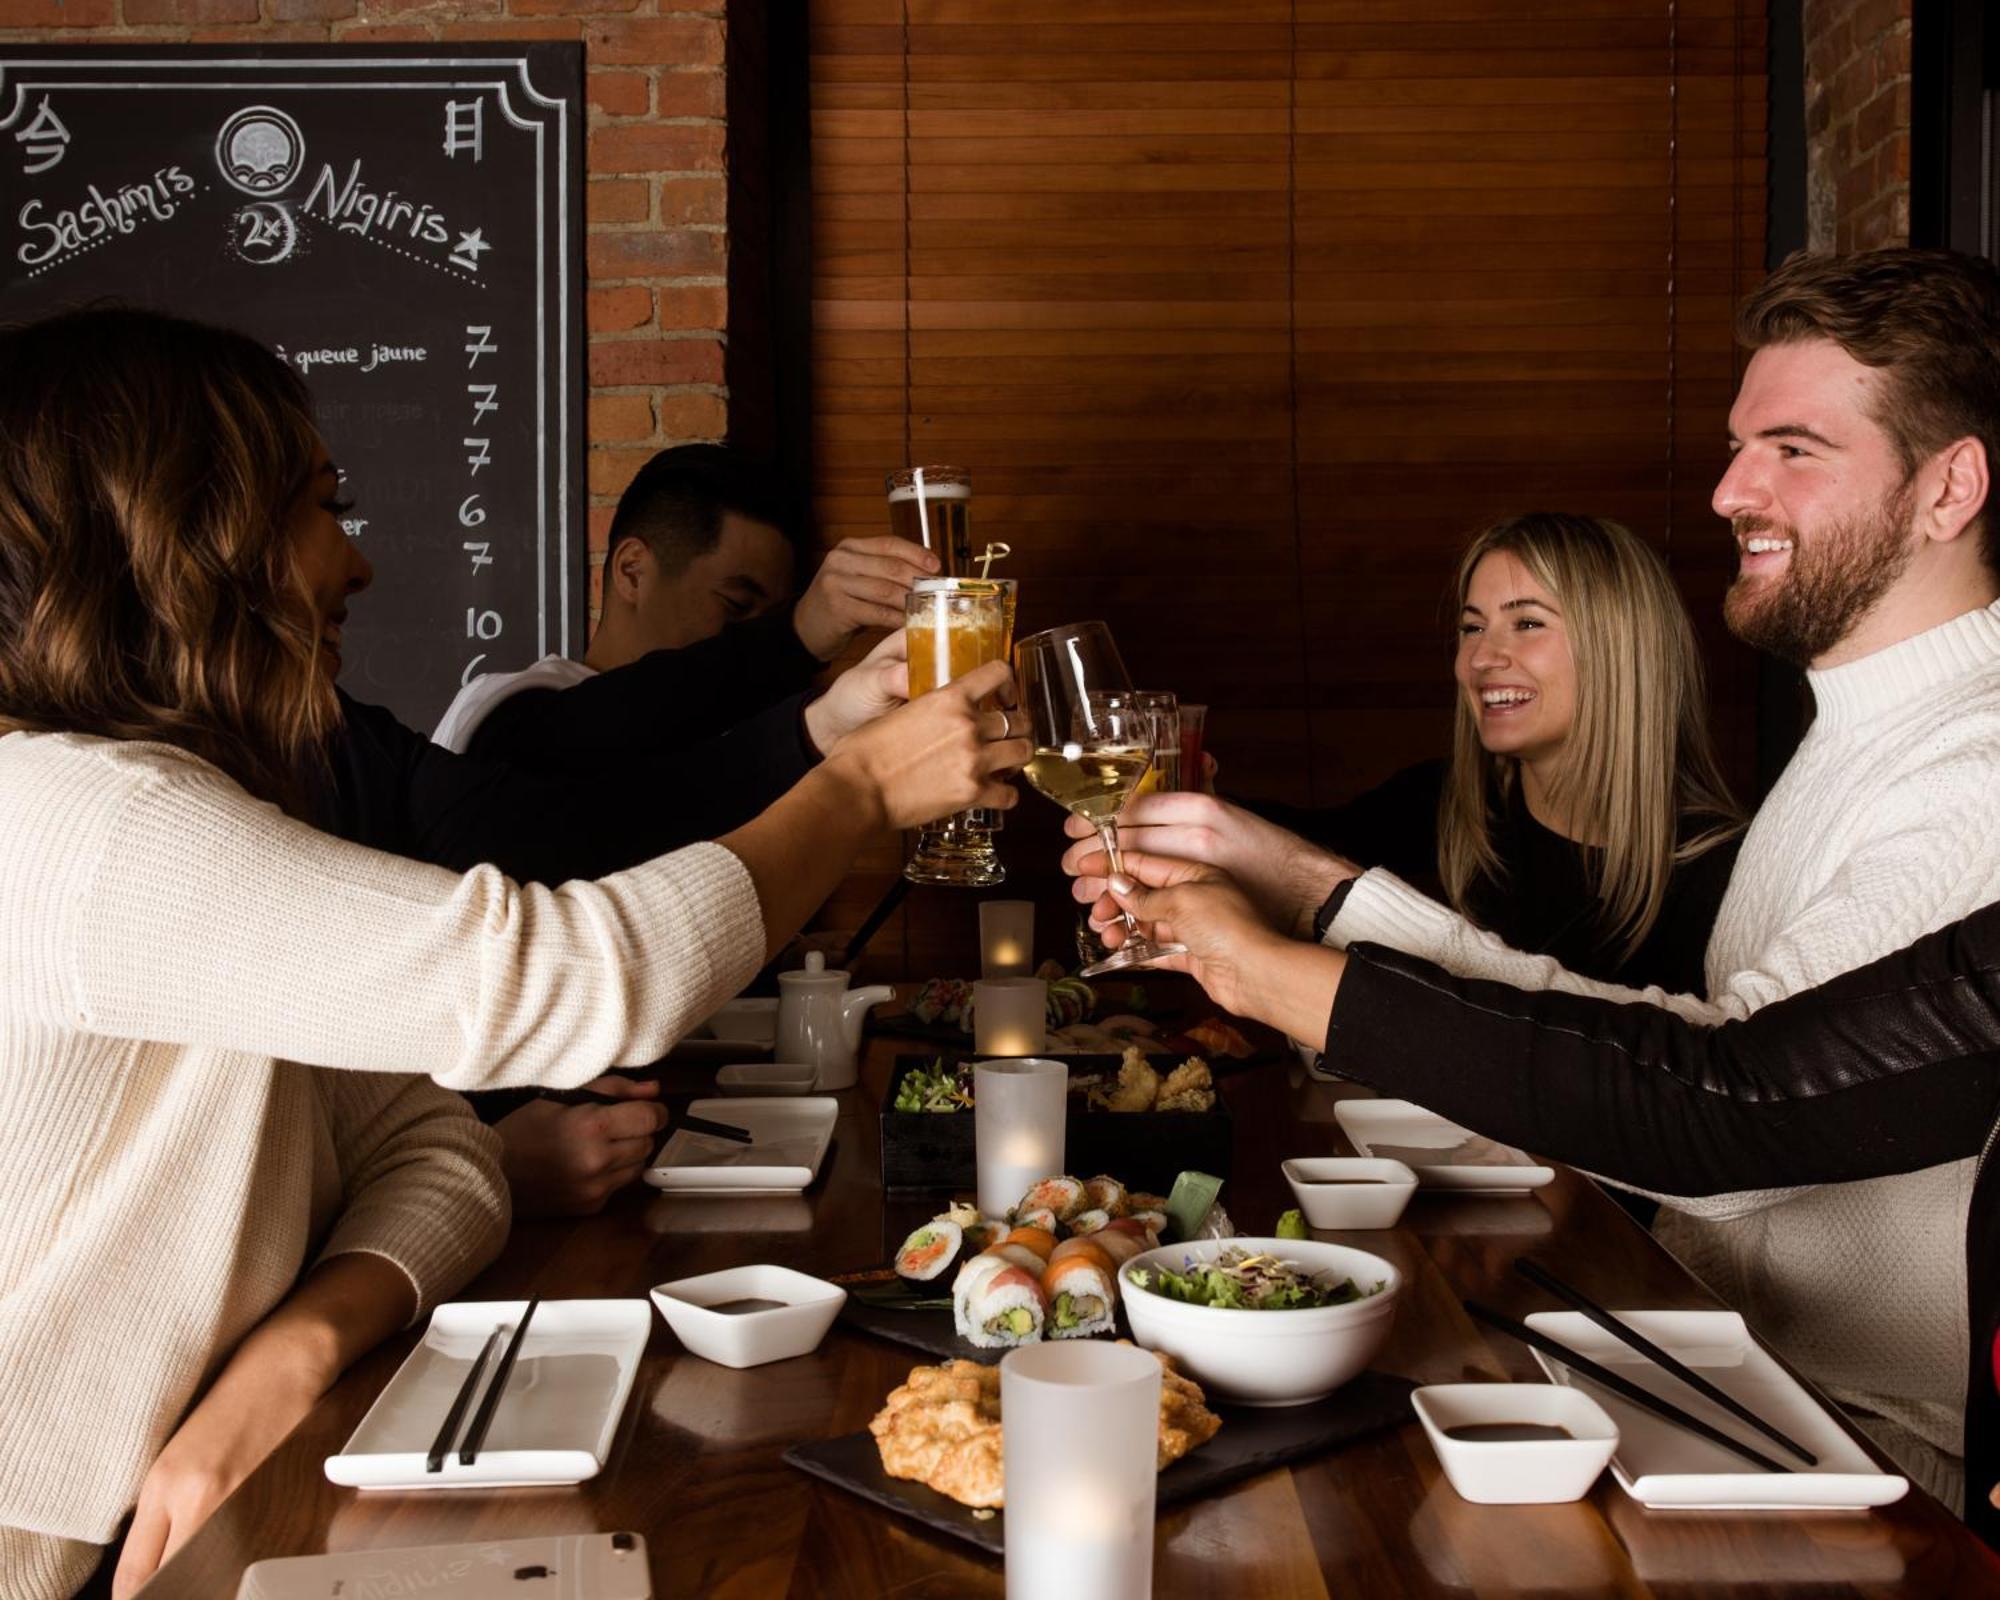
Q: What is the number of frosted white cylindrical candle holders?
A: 4